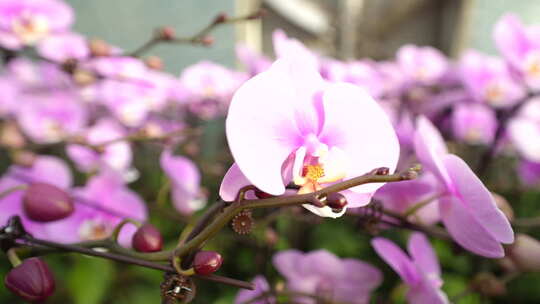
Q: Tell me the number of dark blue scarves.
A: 0